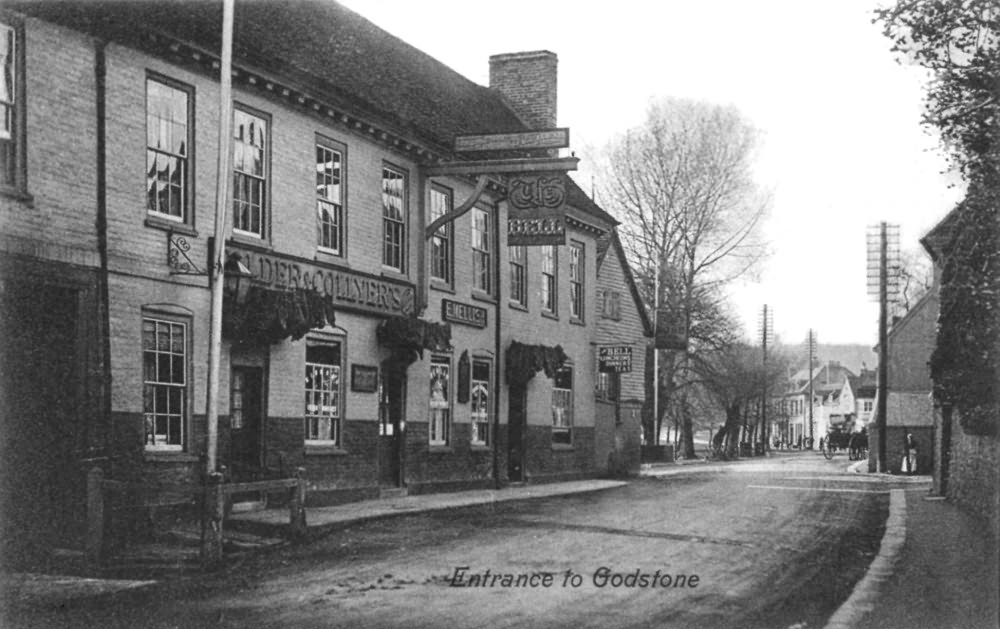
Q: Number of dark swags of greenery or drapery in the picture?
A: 3